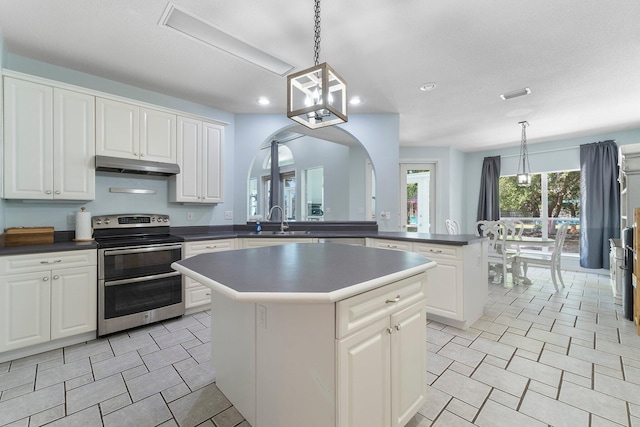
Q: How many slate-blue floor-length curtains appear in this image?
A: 2